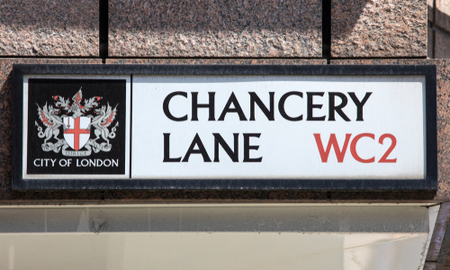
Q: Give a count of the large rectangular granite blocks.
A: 3